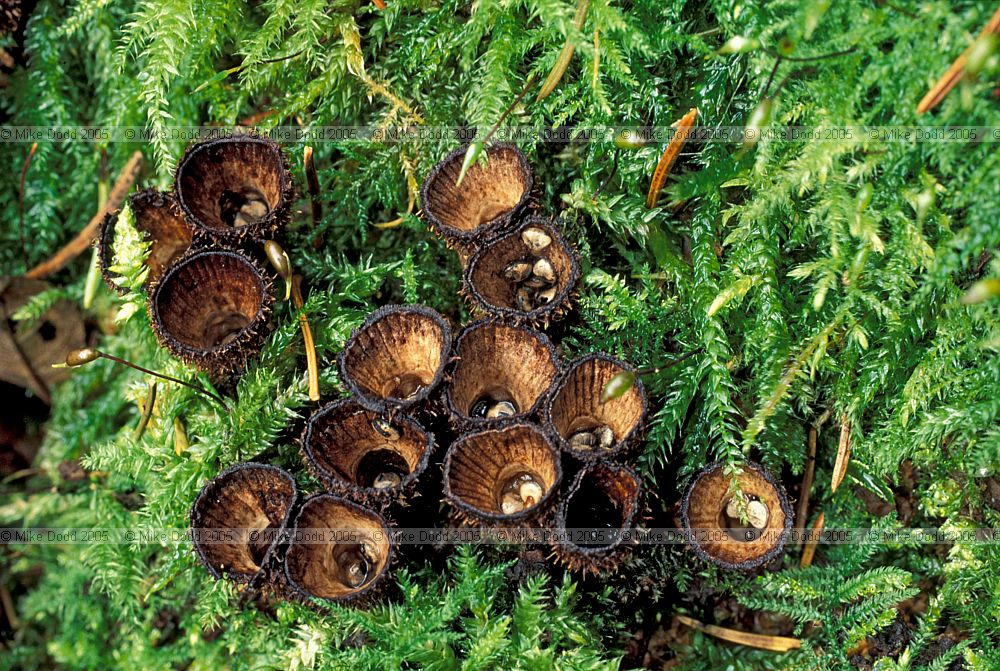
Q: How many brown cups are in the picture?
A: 14